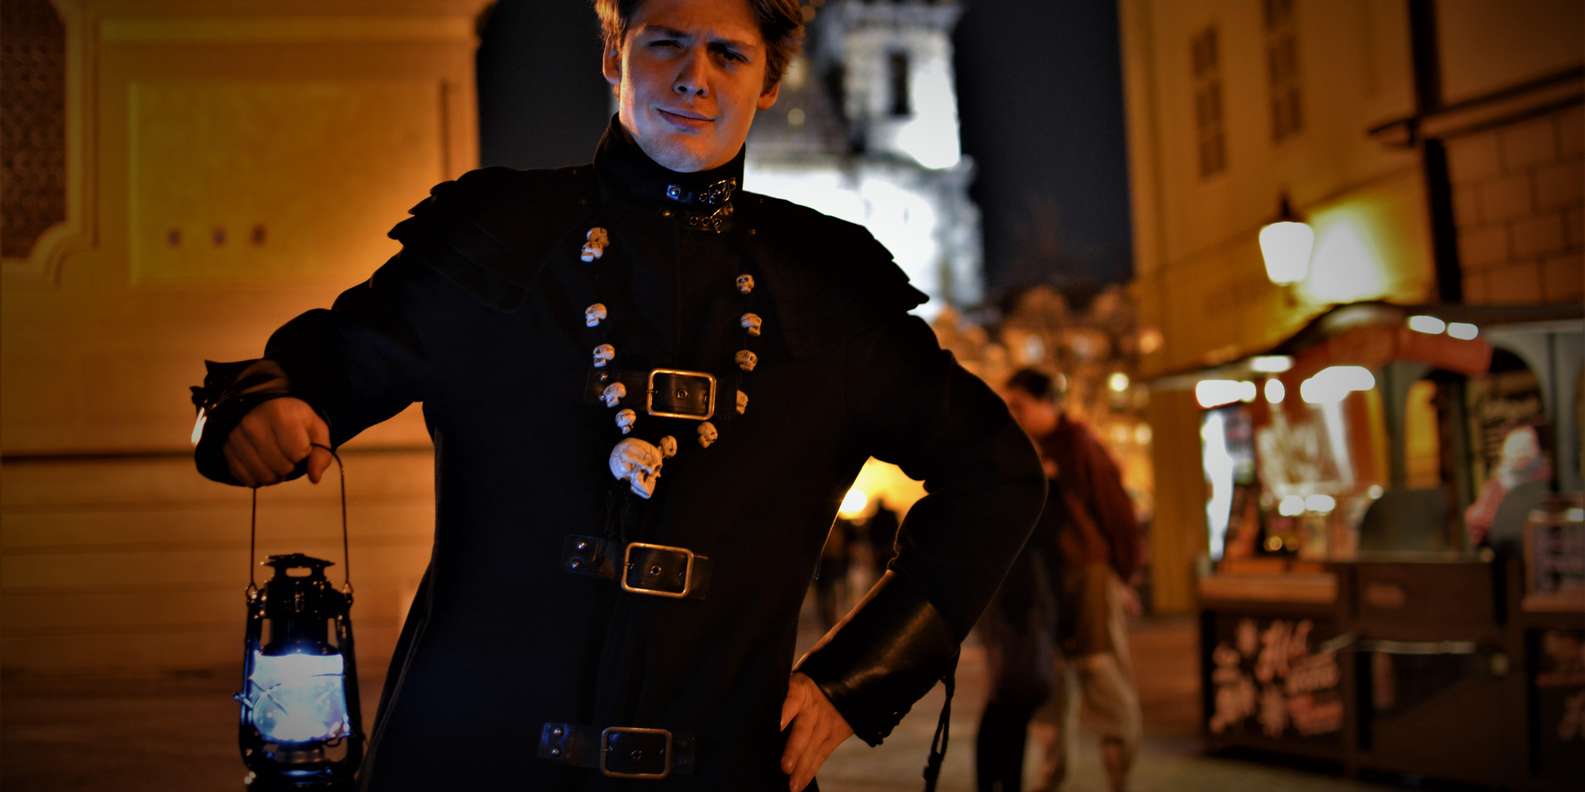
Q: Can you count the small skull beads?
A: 12